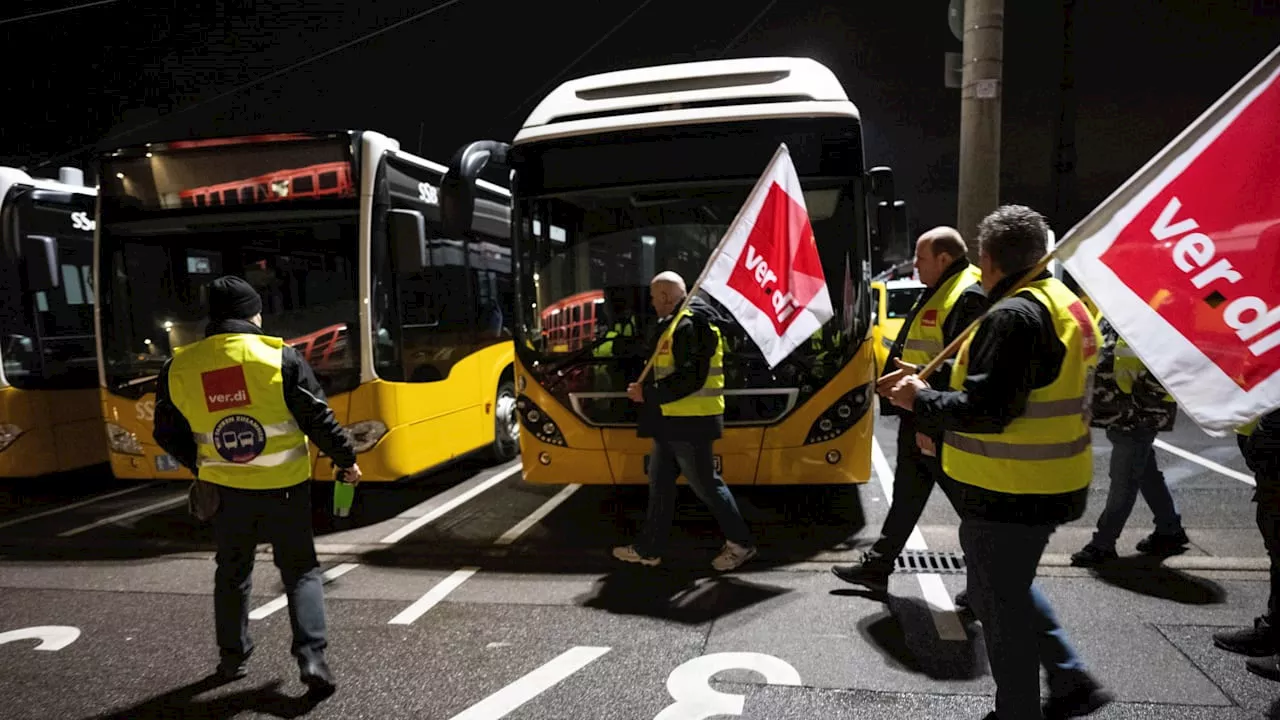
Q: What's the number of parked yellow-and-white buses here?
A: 3